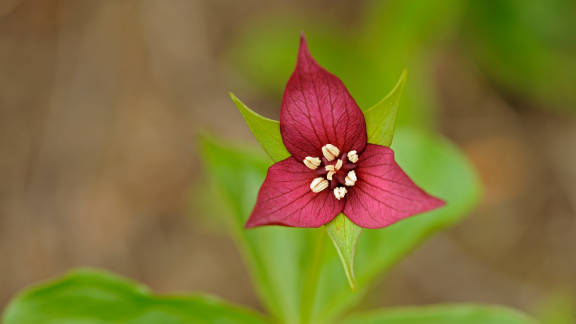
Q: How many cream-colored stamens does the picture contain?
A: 6